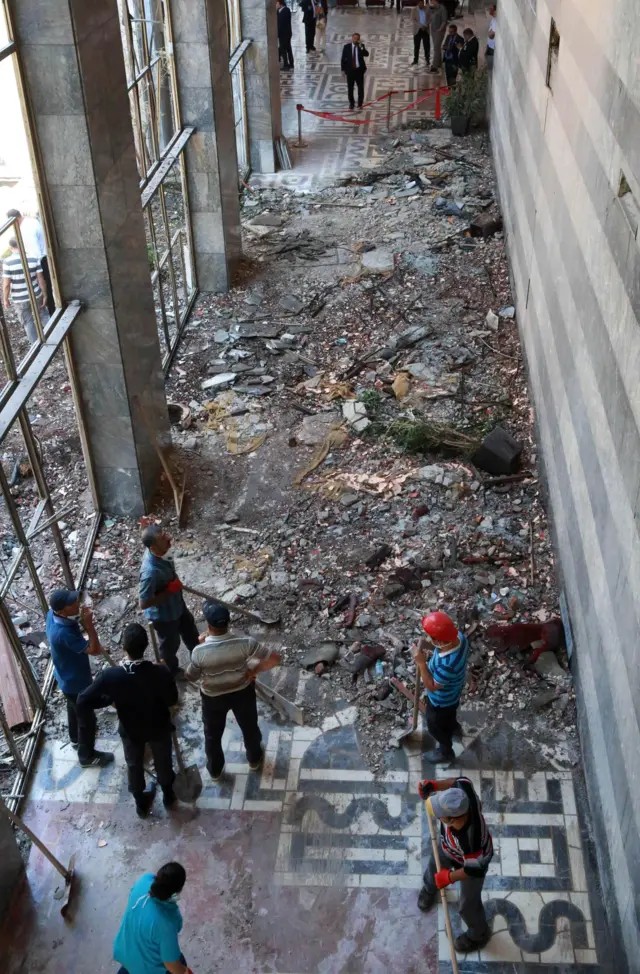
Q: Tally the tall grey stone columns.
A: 3